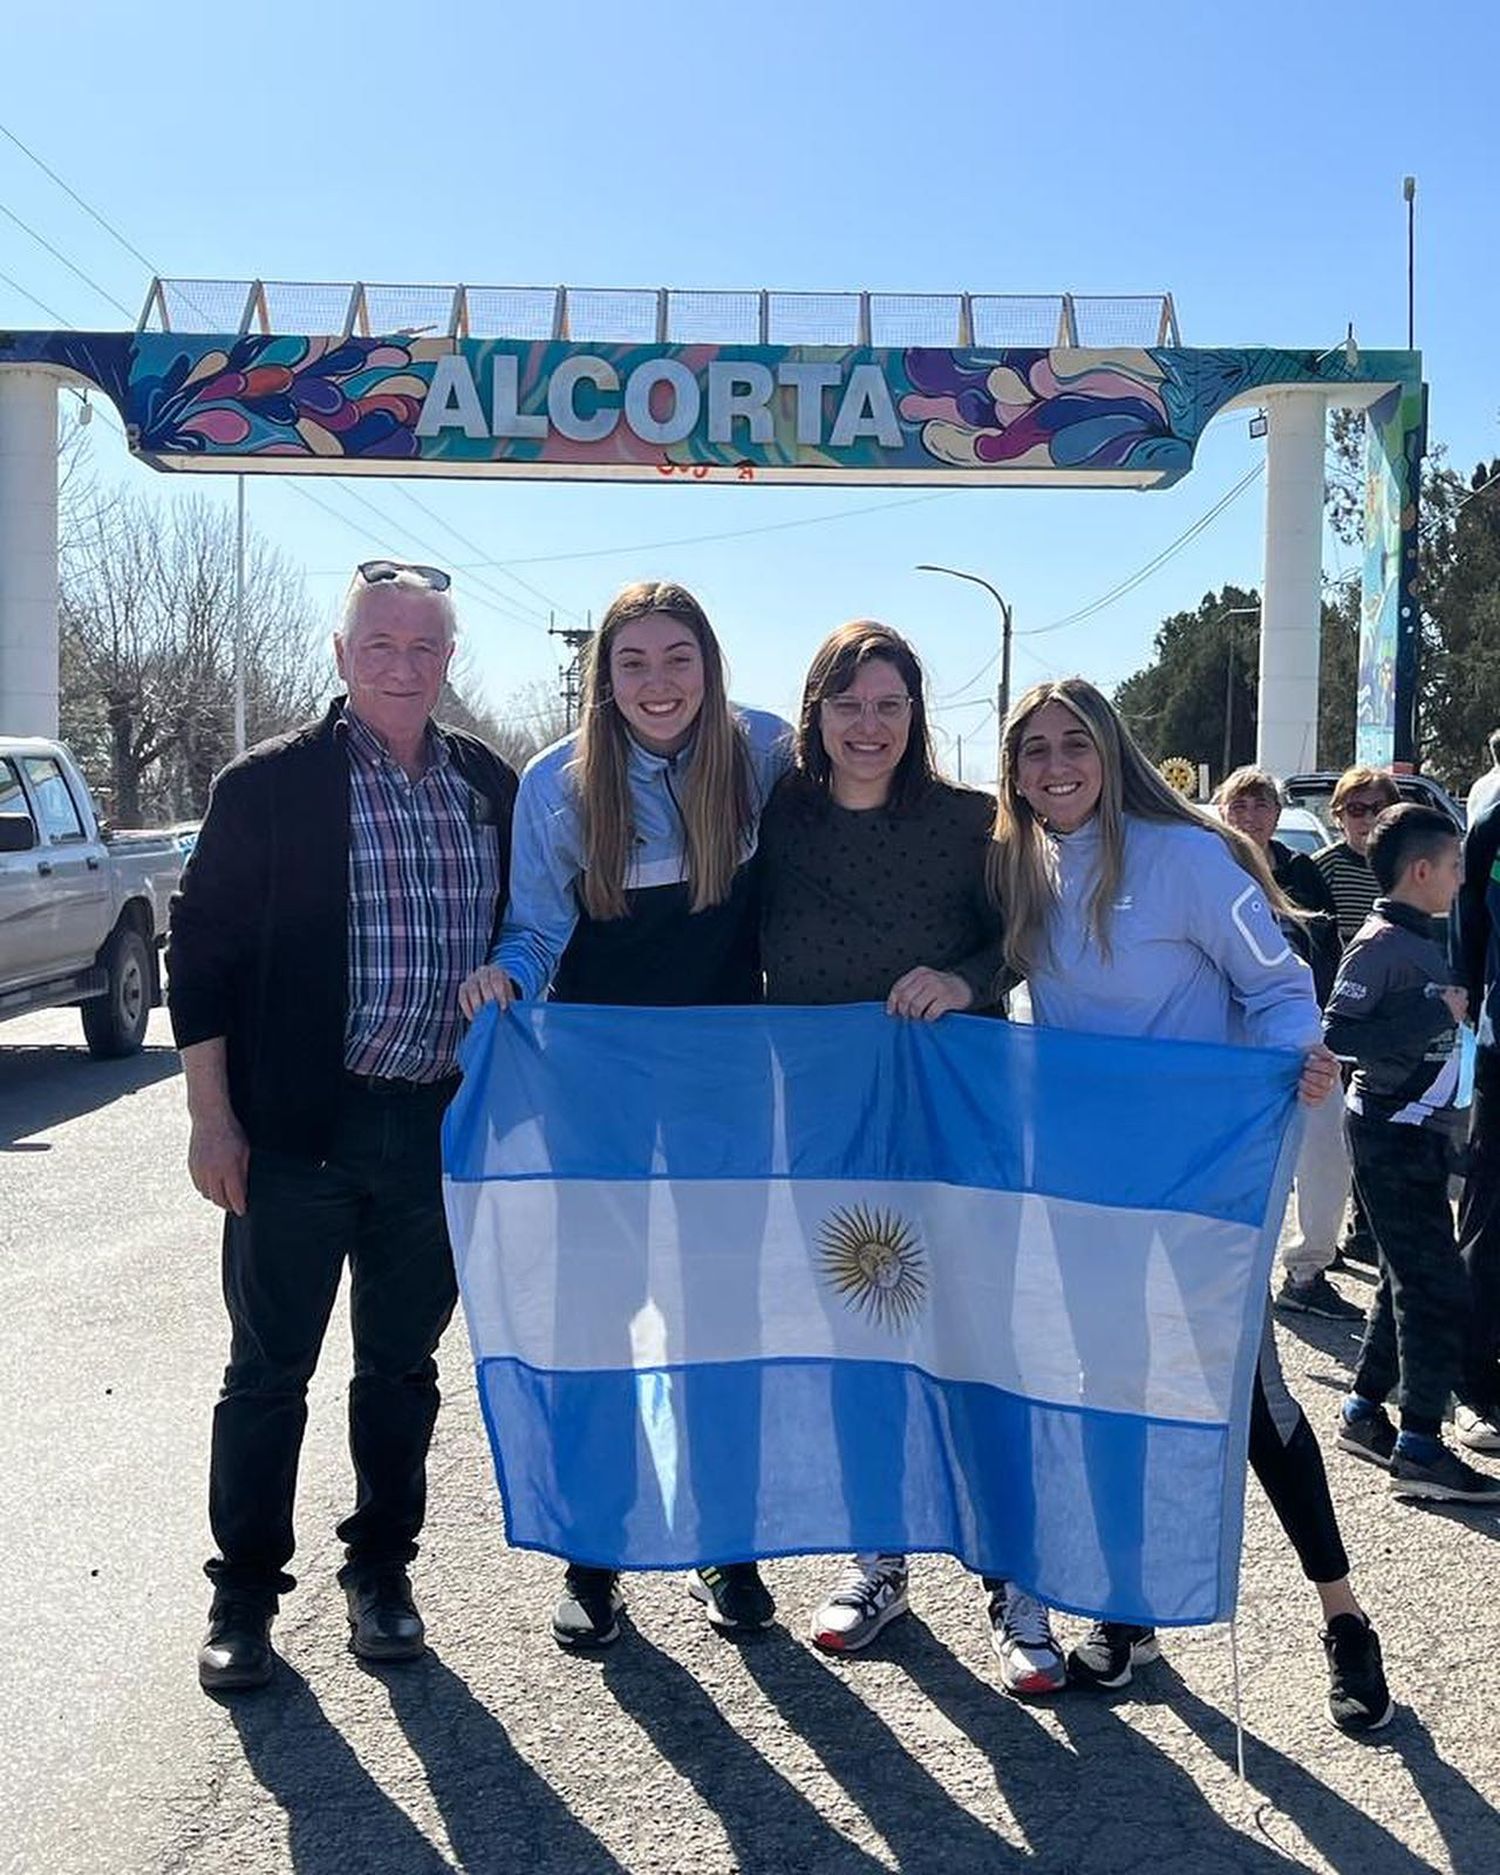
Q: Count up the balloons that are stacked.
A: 0